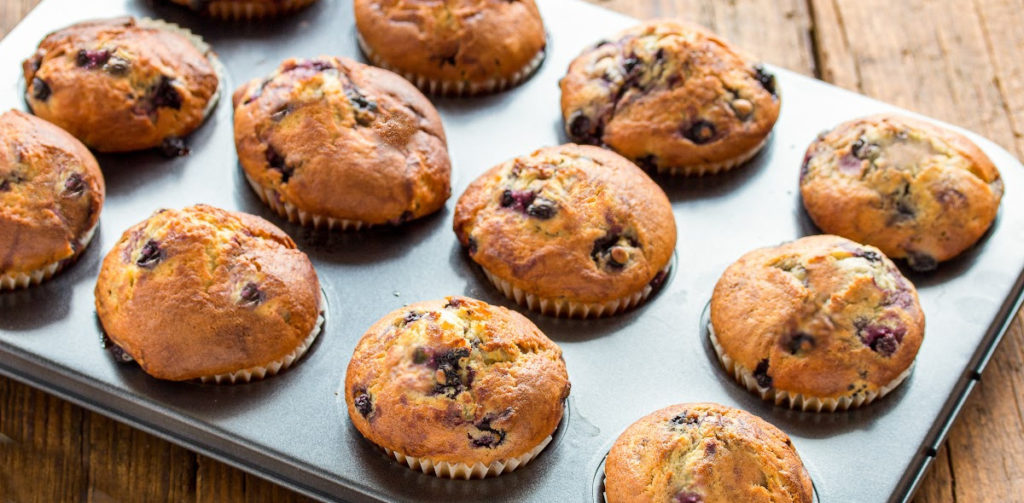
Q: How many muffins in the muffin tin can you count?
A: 12